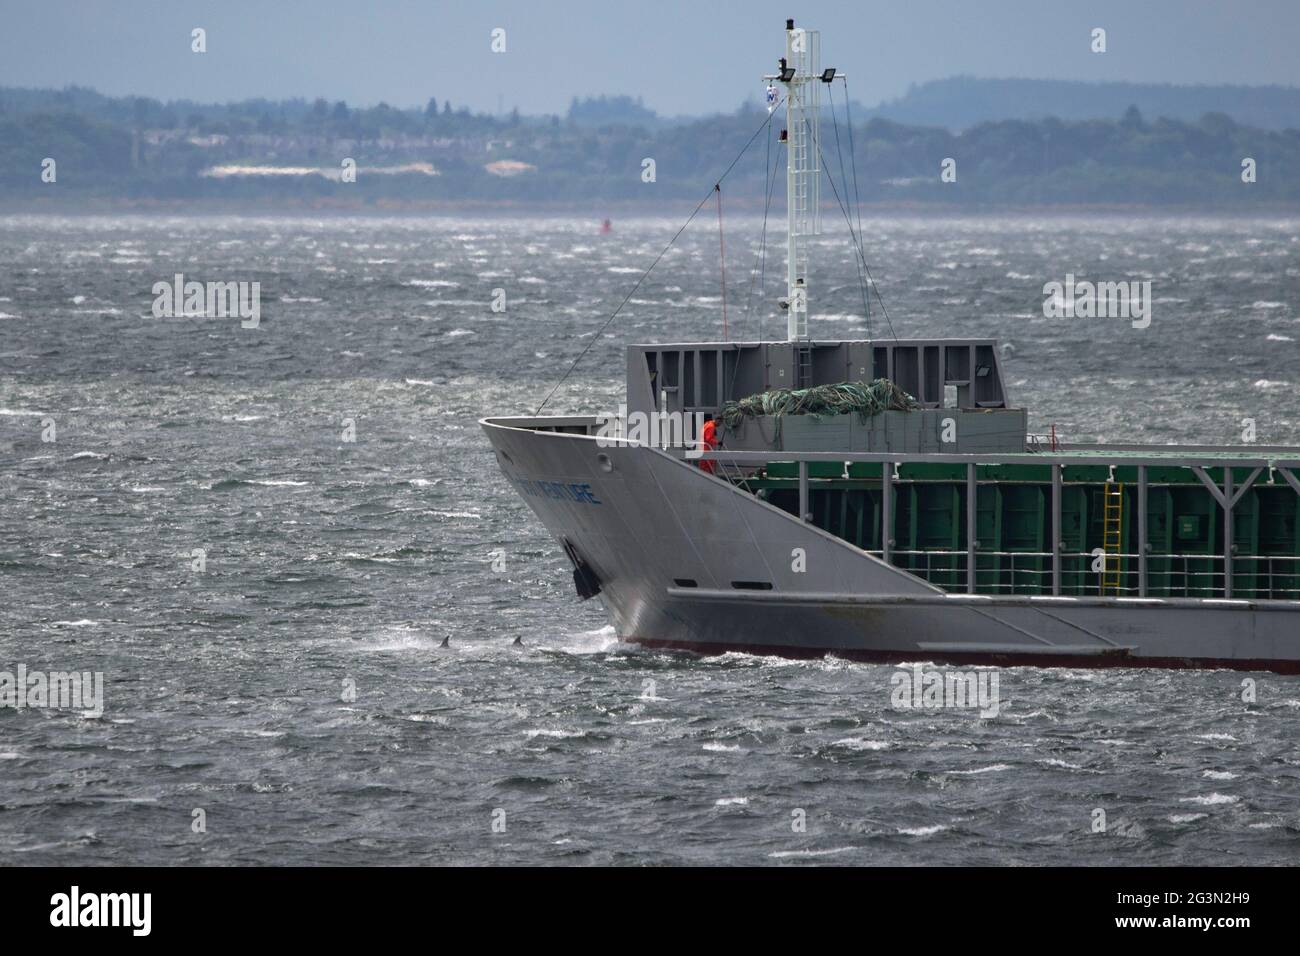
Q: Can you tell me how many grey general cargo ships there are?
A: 1